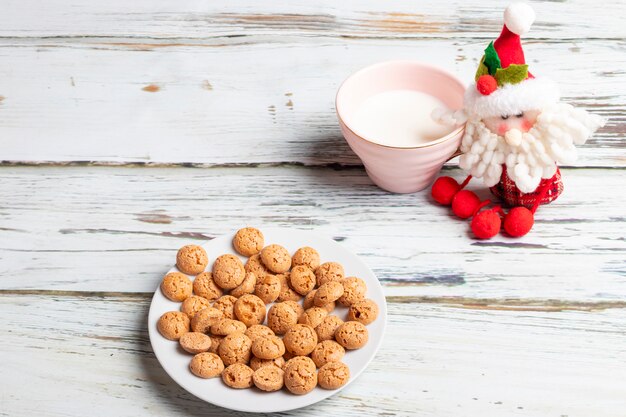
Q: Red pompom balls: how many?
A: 5